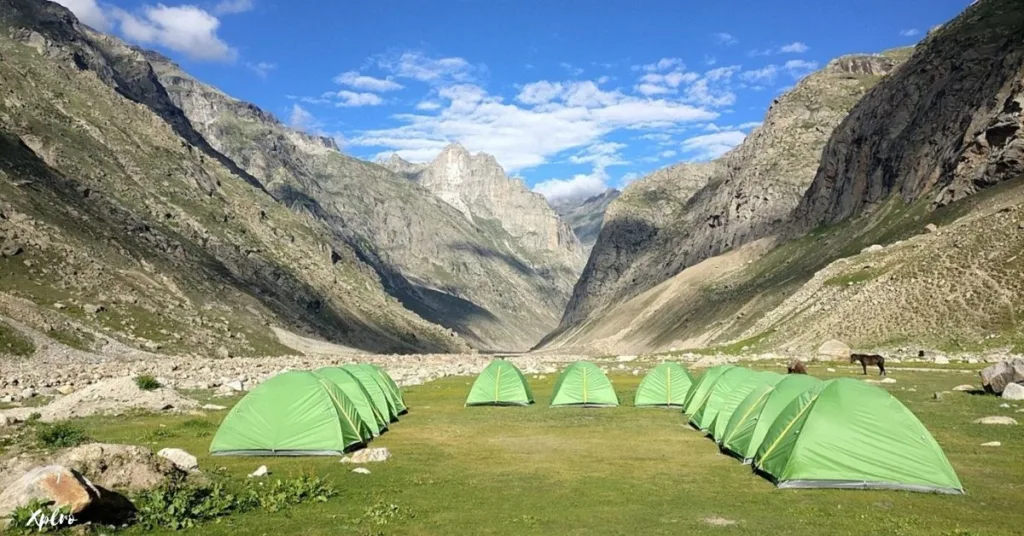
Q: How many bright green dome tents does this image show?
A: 12